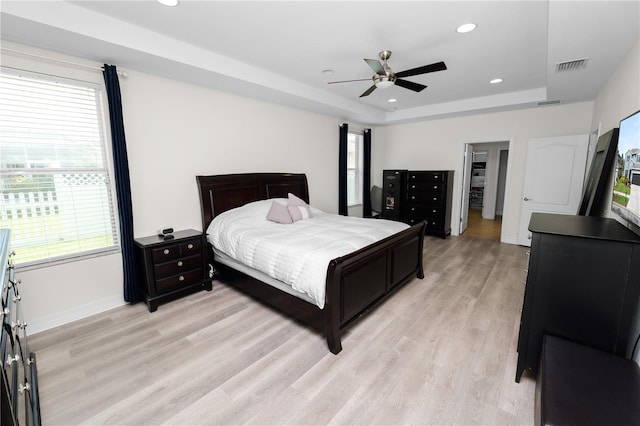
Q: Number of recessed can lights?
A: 4